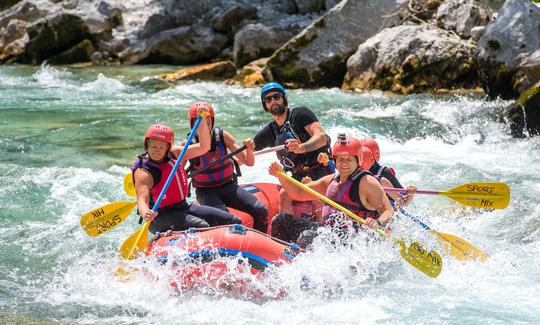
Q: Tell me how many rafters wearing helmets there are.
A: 6